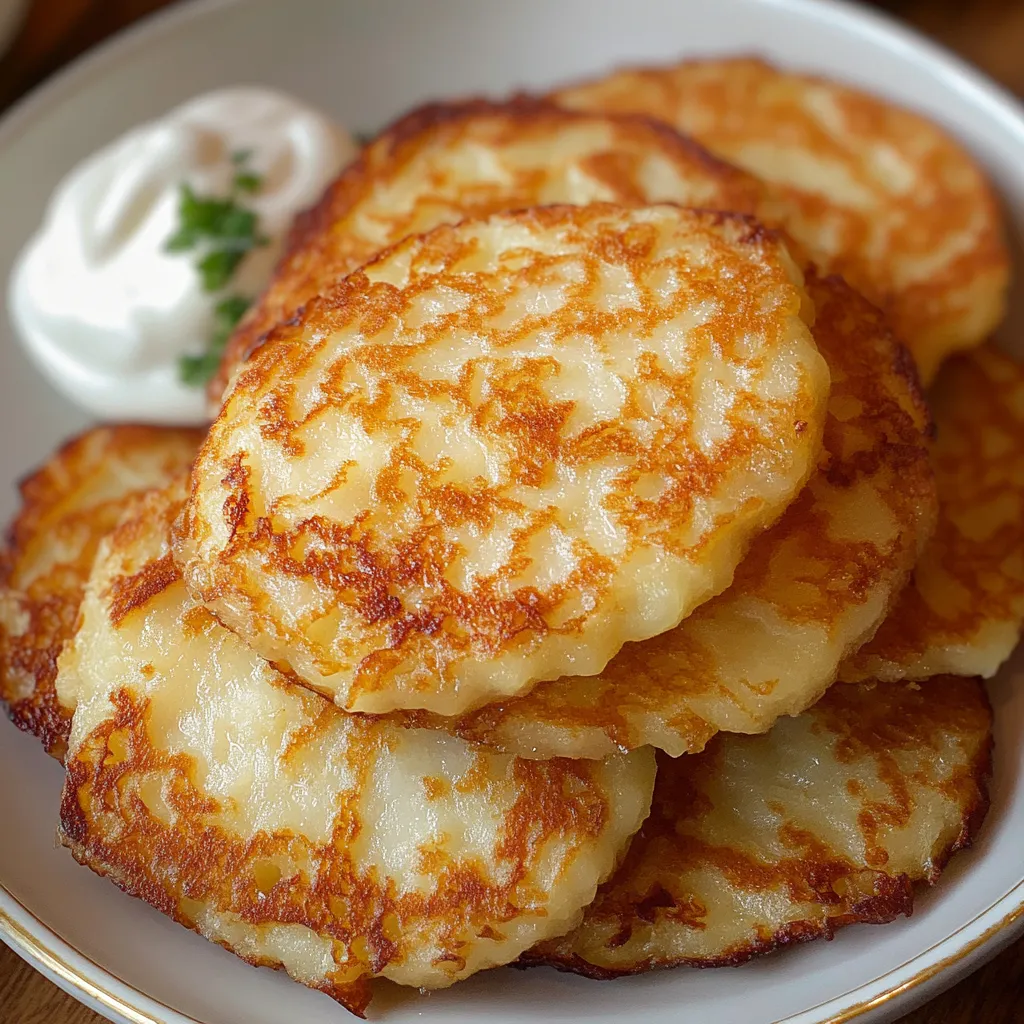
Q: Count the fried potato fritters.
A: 8